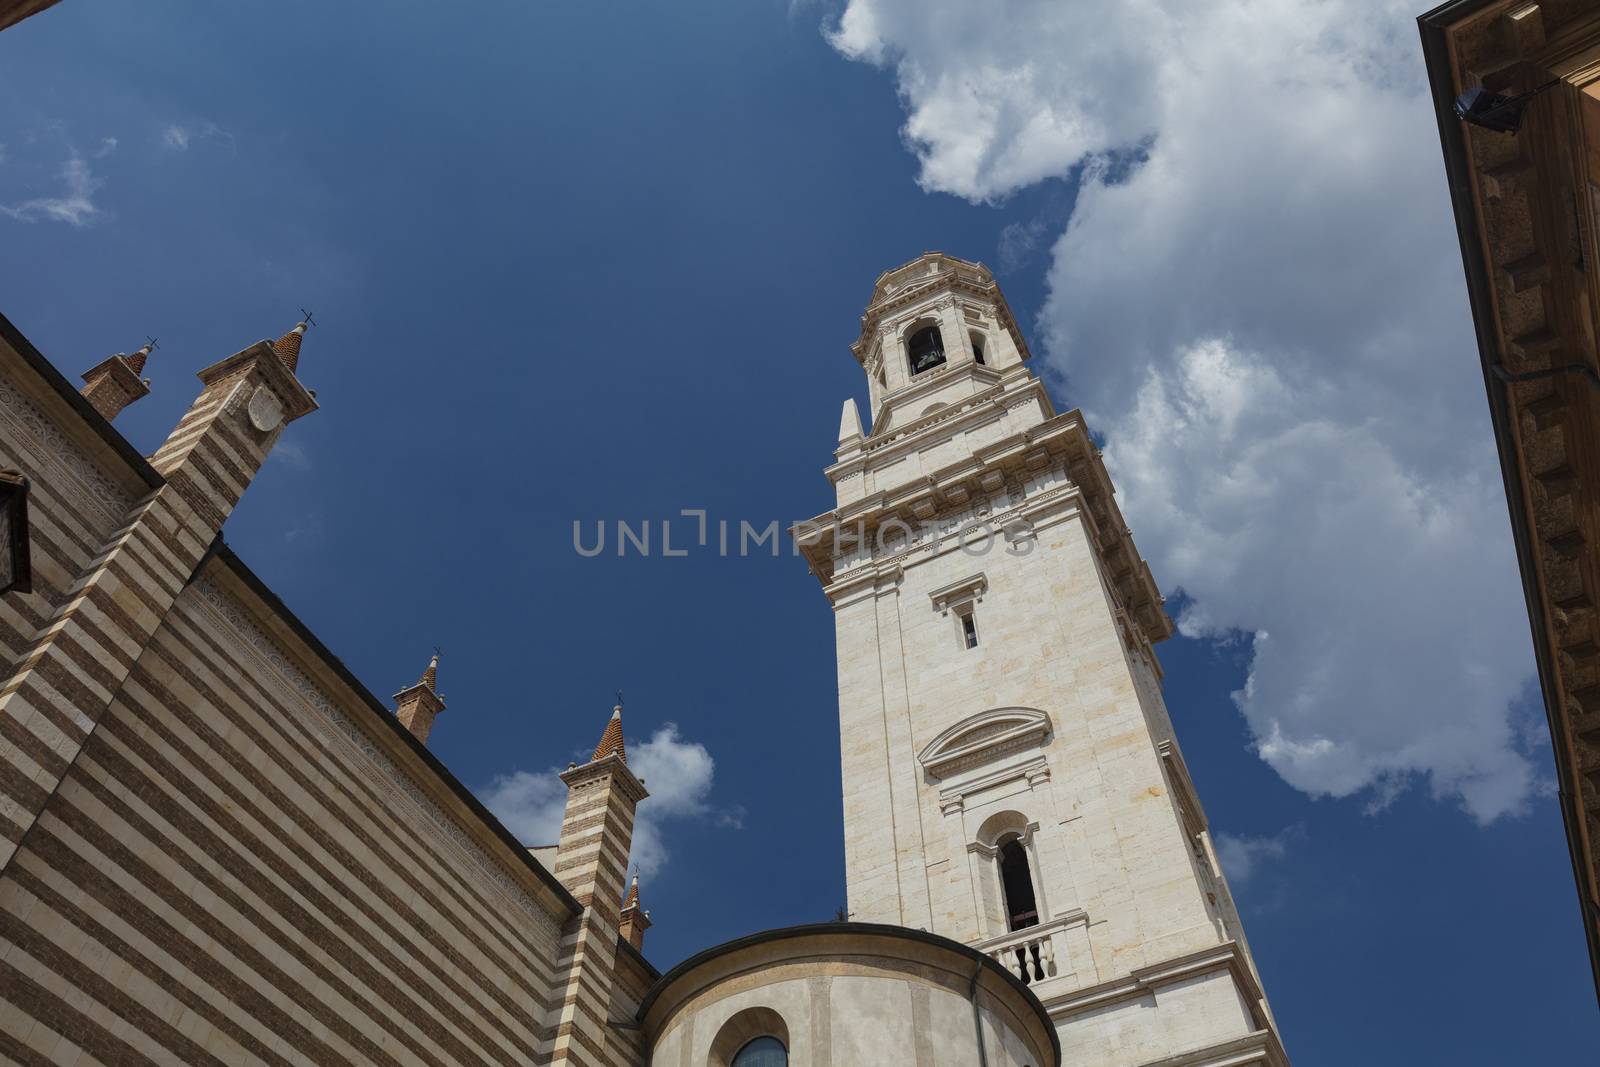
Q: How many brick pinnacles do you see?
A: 5